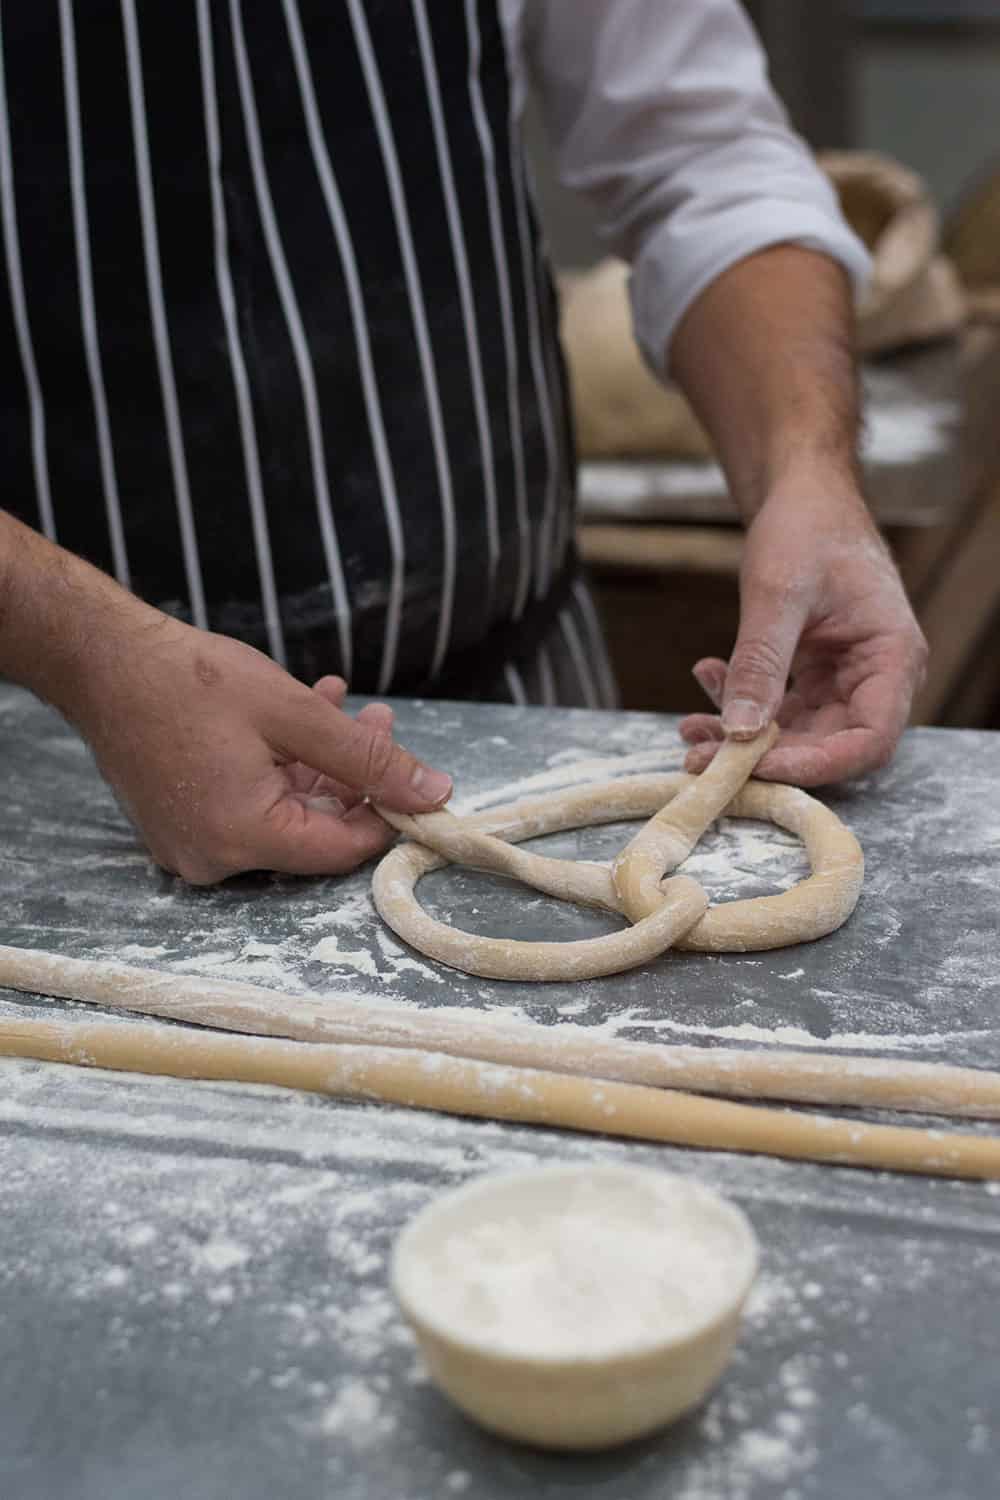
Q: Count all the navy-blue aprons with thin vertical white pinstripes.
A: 1